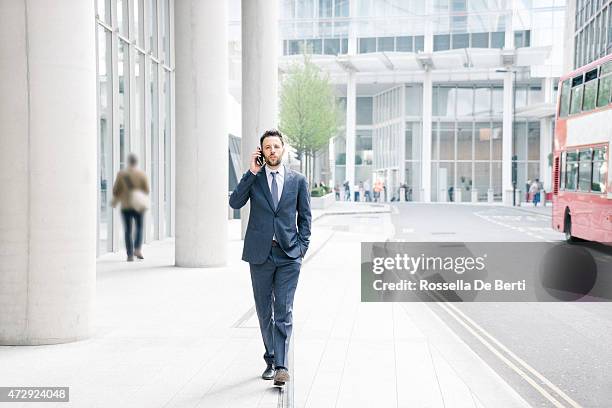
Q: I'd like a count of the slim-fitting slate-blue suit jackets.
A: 1